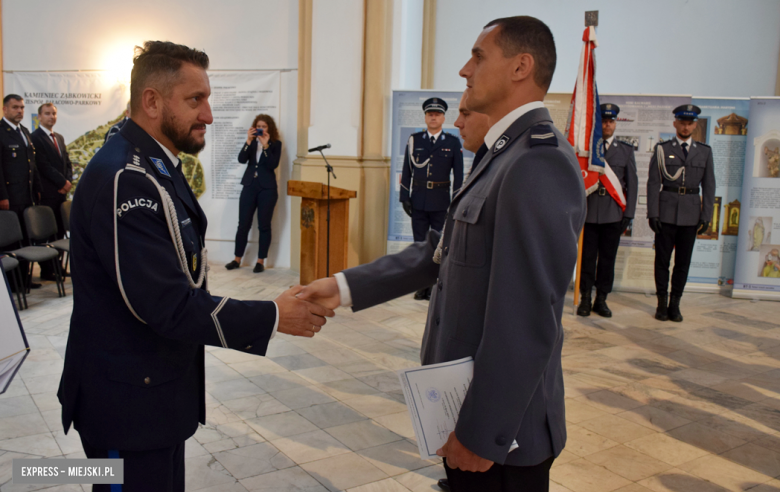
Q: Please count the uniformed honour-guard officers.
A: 3